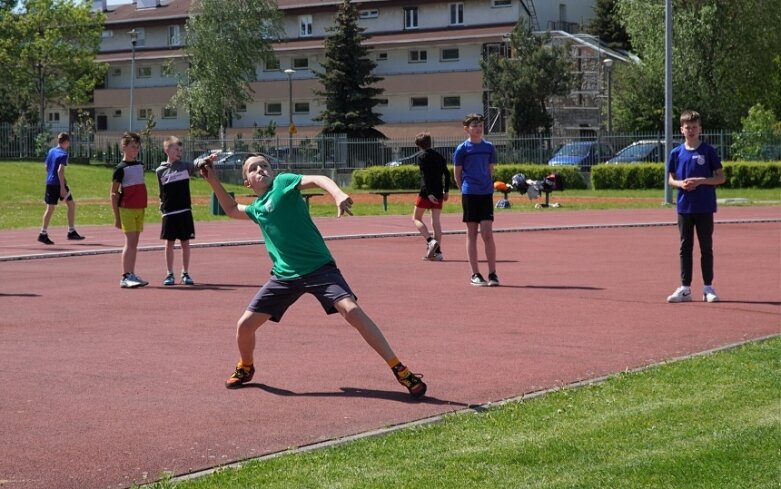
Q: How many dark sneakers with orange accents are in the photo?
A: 2